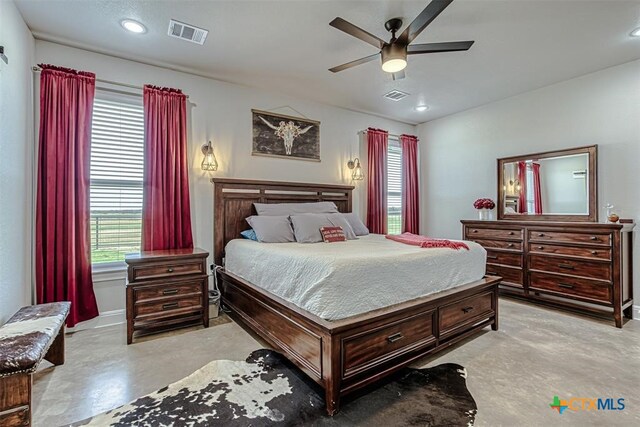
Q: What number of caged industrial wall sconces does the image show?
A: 2